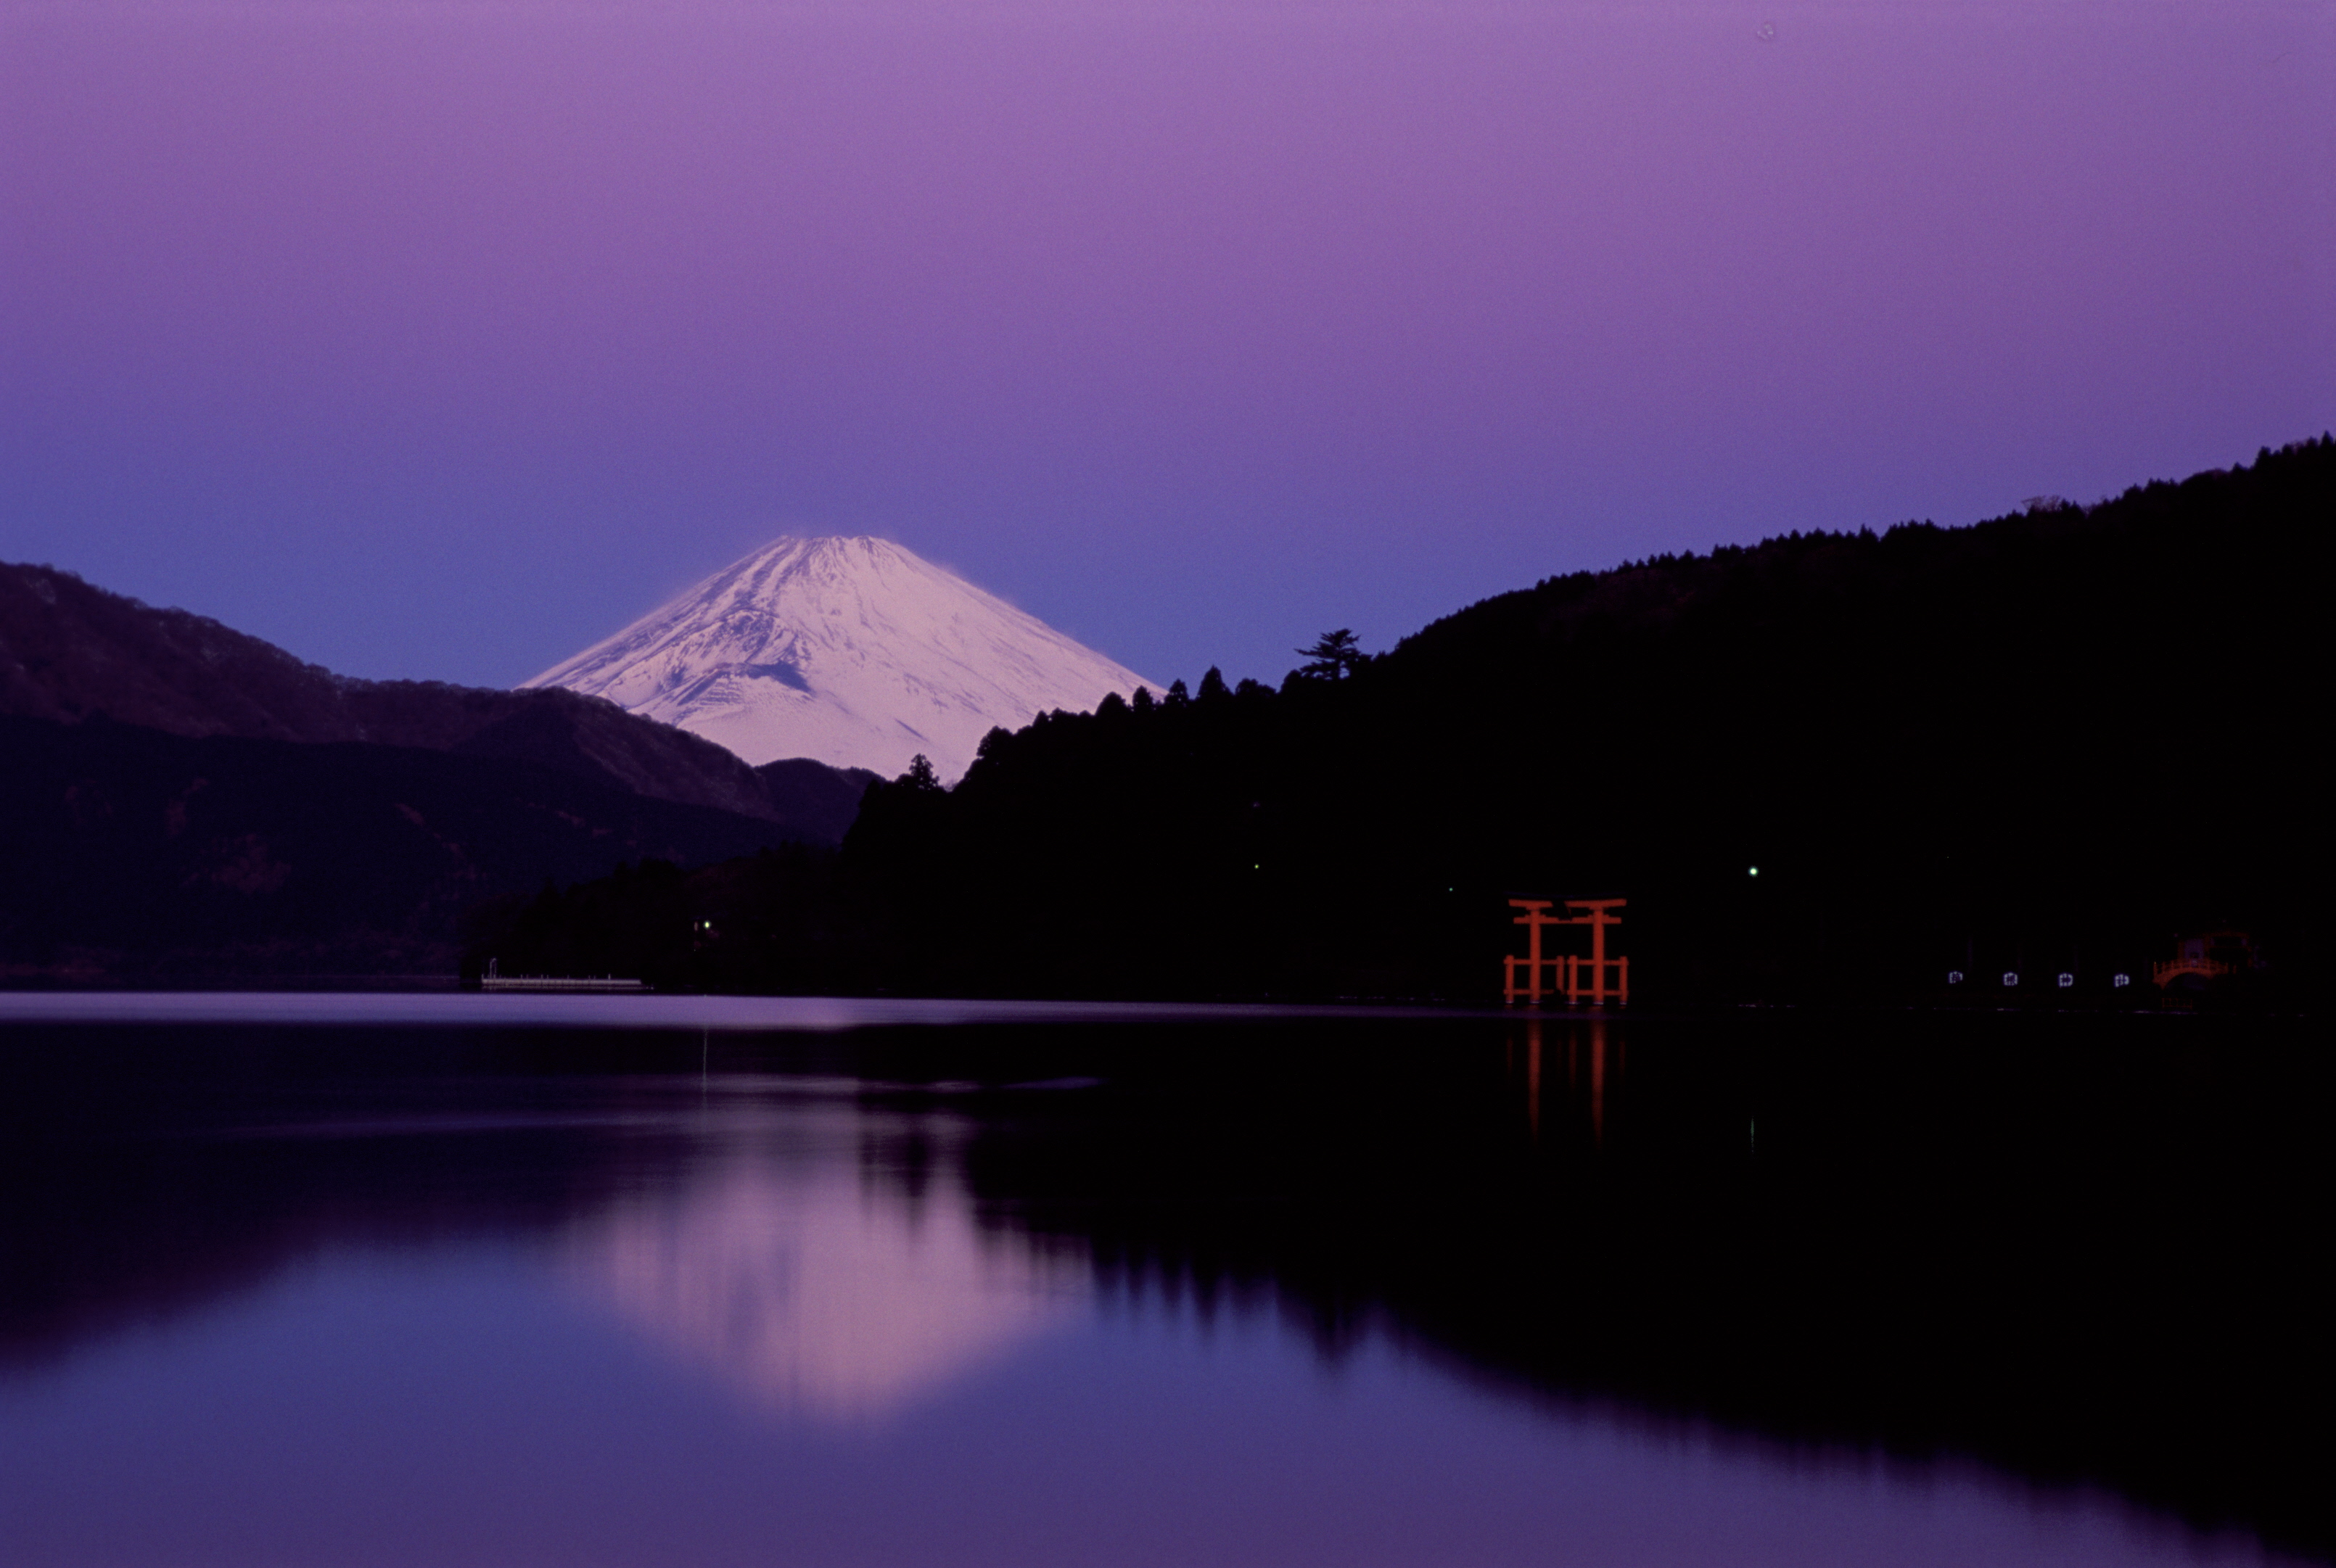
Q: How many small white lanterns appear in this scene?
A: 4